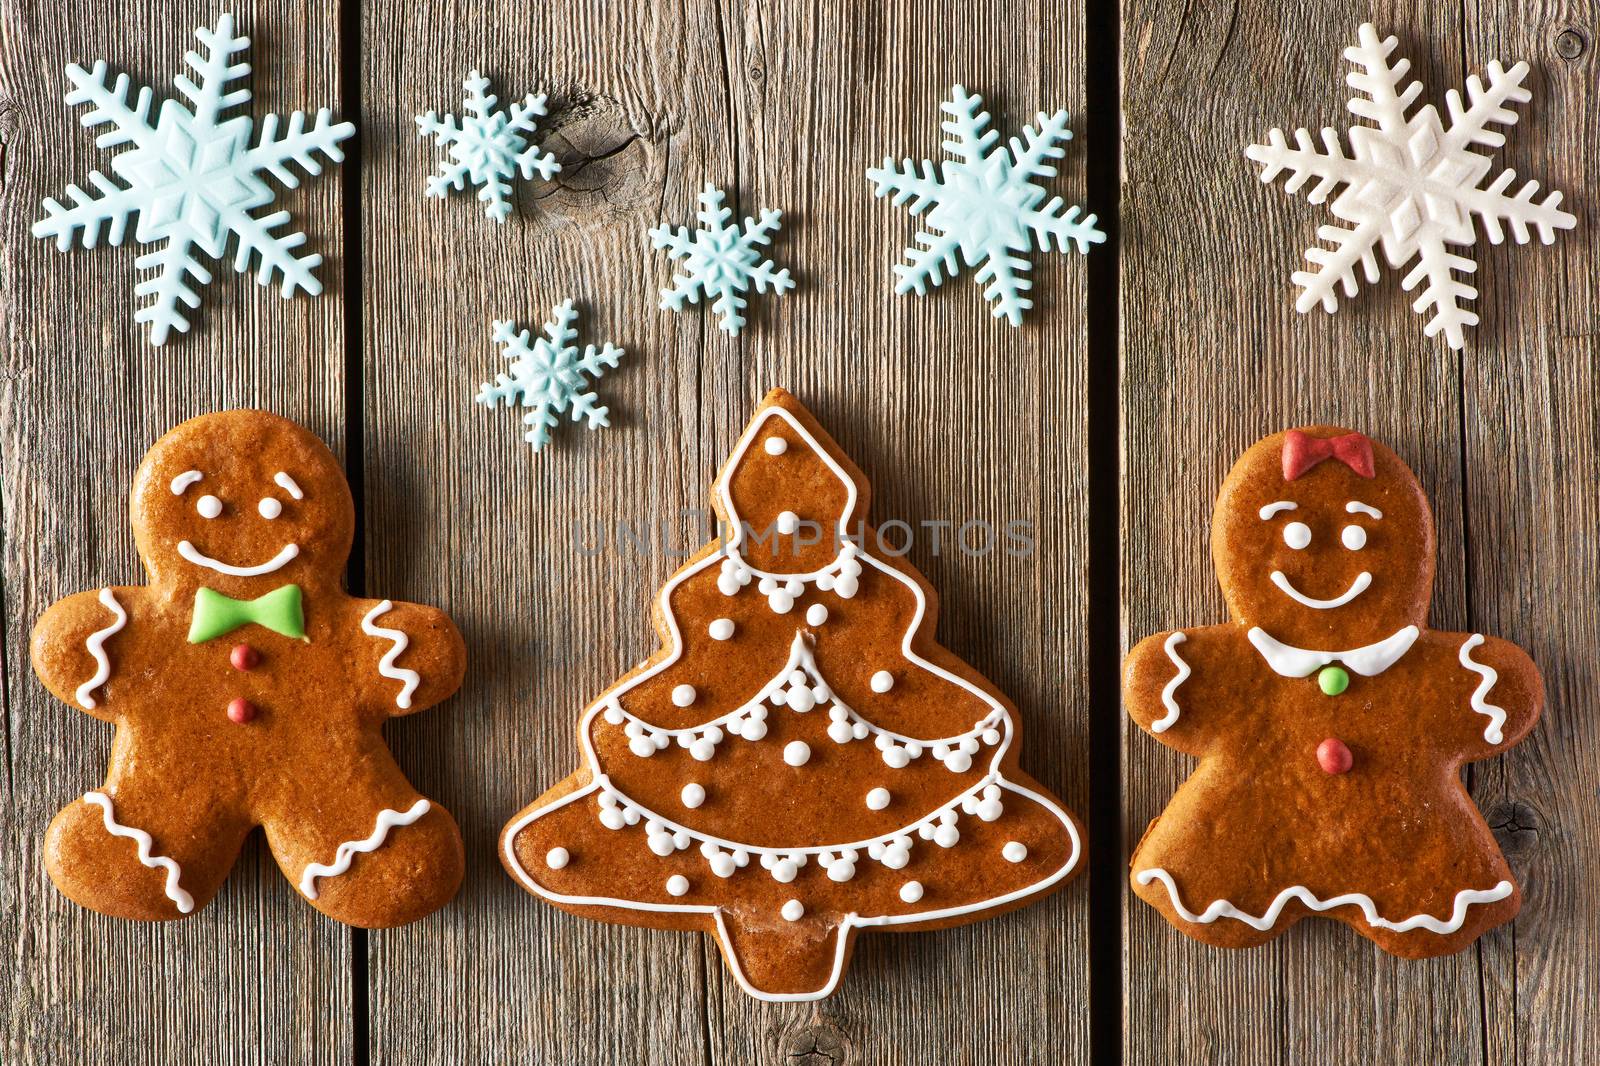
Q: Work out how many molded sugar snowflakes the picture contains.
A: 6